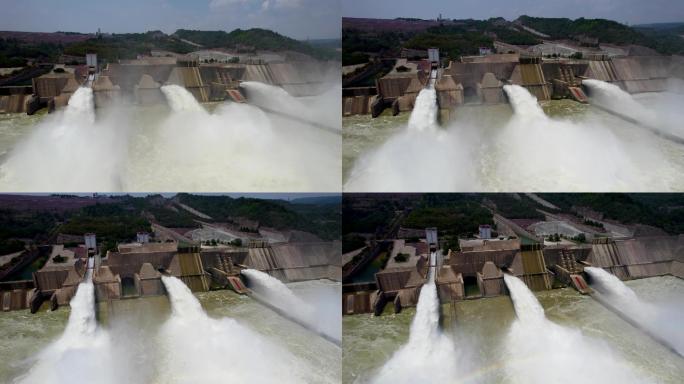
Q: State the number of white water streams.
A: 12